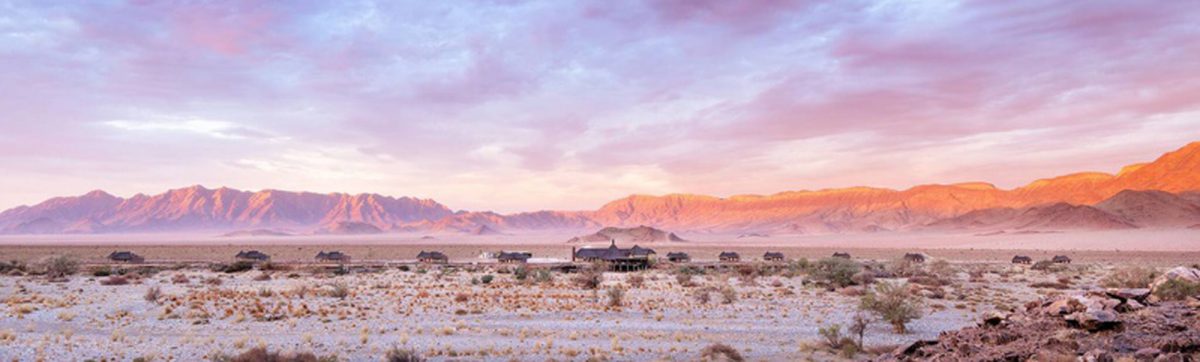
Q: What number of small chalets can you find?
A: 12